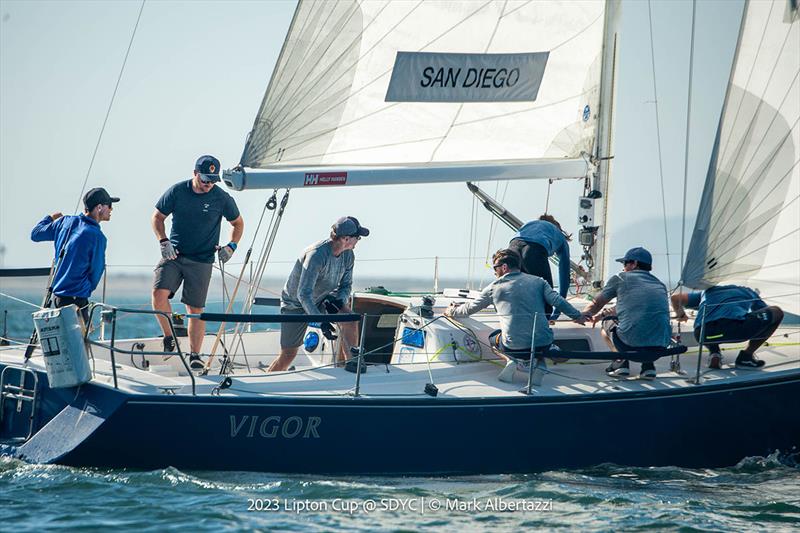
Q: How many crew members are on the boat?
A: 7